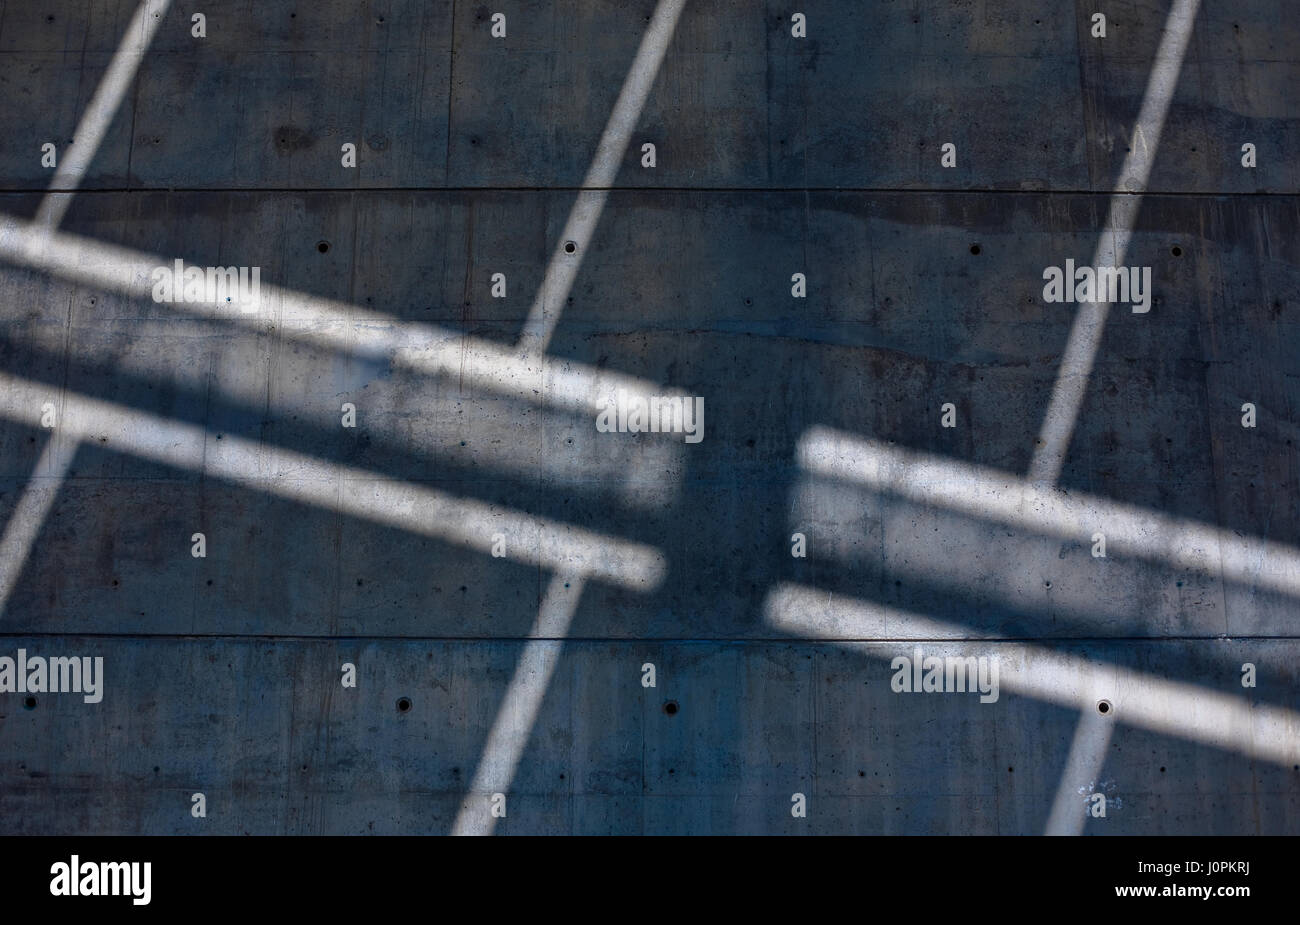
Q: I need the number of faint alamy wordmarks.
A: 5